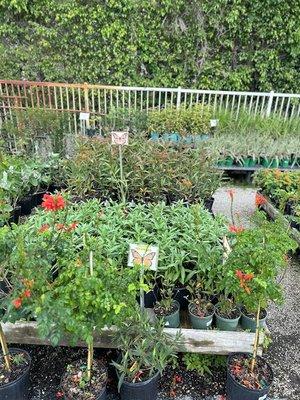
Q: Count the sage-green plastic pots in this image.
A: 4